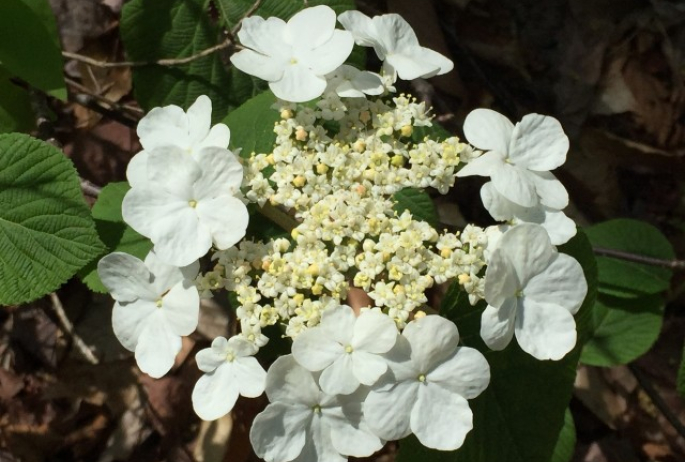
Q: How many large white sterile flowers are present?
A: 13